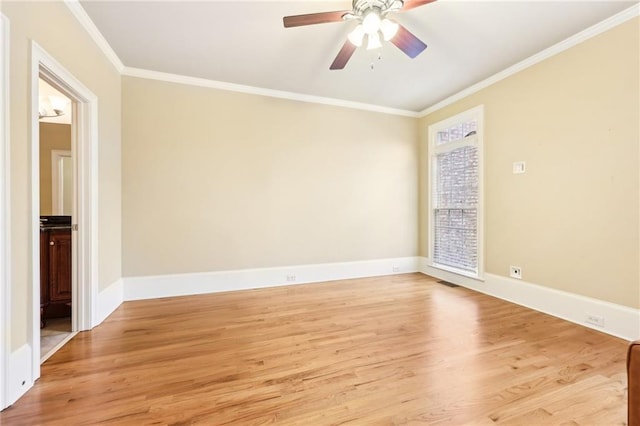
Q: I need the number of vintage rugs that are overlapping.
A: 0